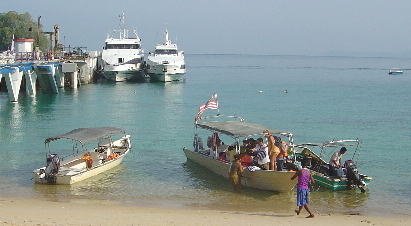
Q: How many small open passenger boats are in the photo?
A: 3